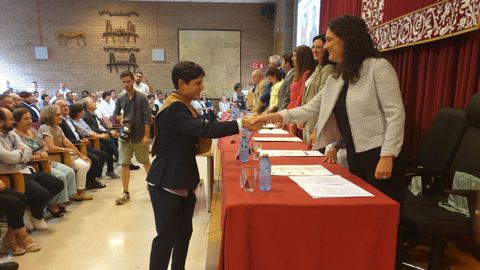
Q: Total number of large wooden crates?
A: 0